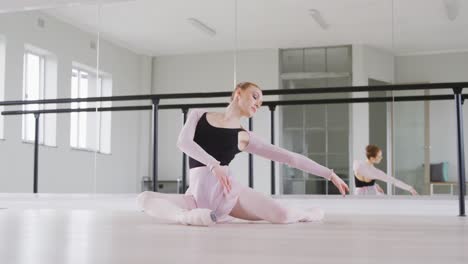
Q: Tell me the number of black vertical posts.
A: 6